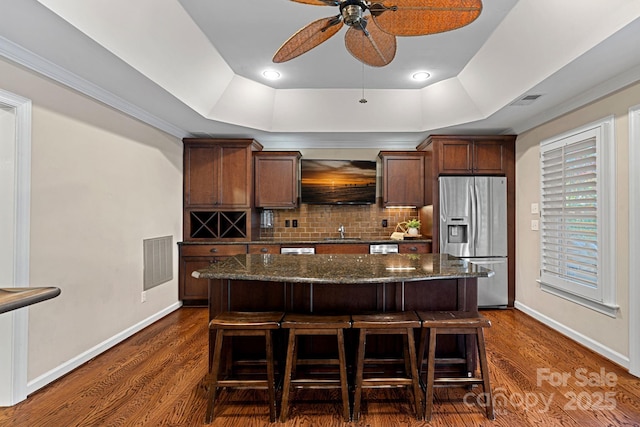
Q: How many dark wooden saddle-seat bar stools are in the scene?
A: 4